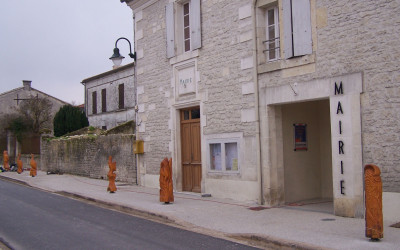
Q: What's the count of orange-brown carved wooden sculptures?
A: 6